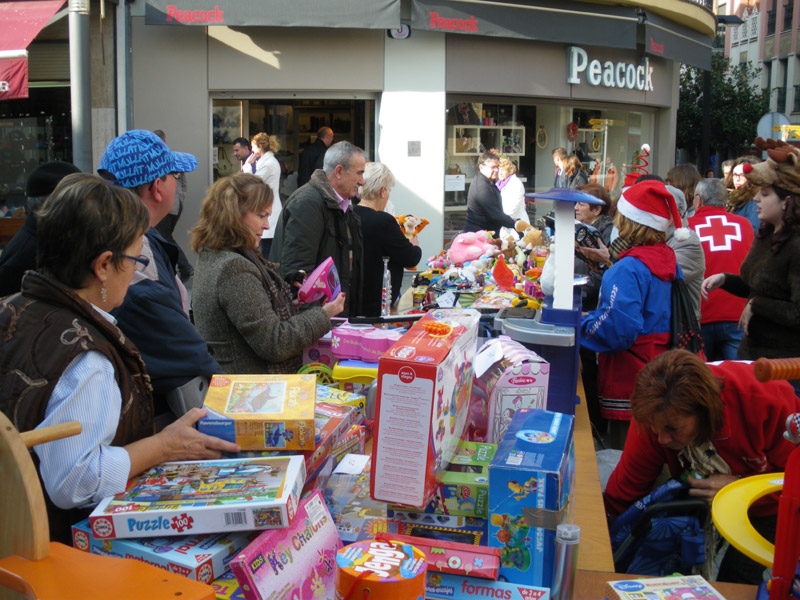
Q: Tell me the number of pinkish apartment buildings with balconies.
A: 1